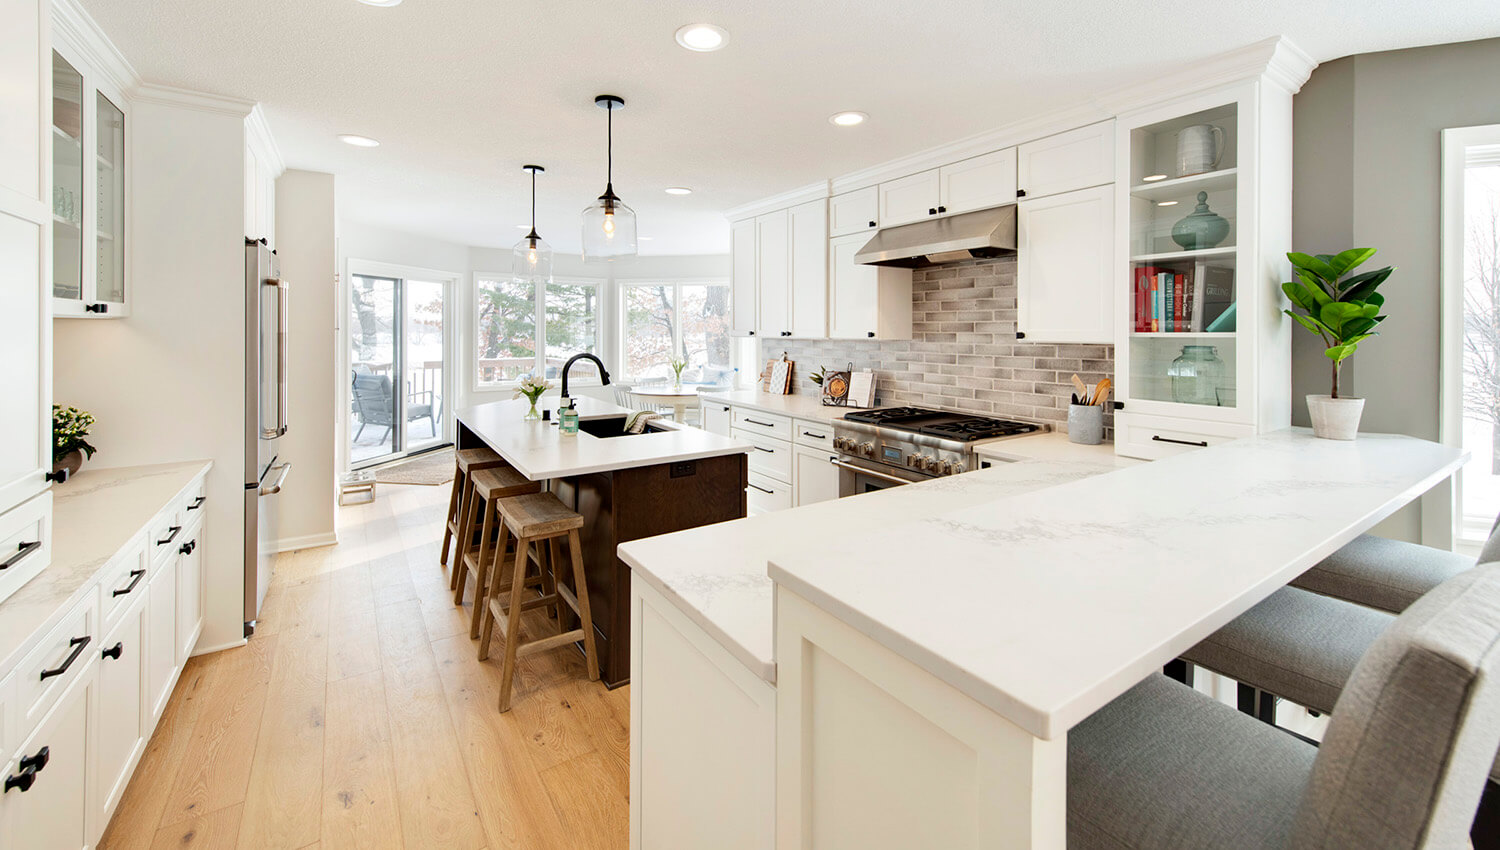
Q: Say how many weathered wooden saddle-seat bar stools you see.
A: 3